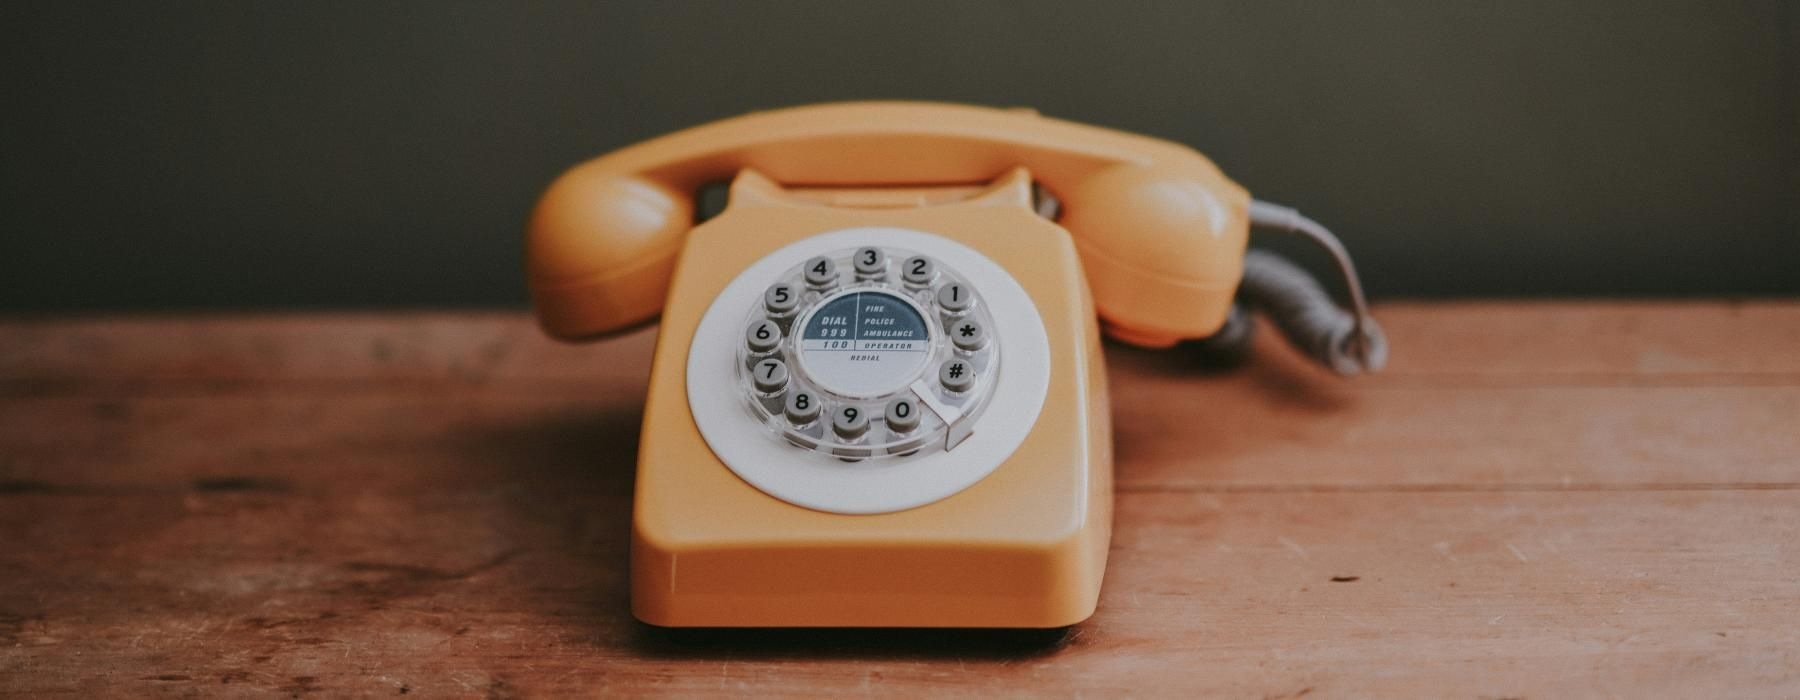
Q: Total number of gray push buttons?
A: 12